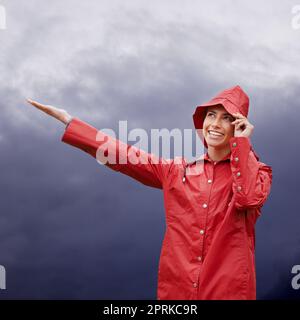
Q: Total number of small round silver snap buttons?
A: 9